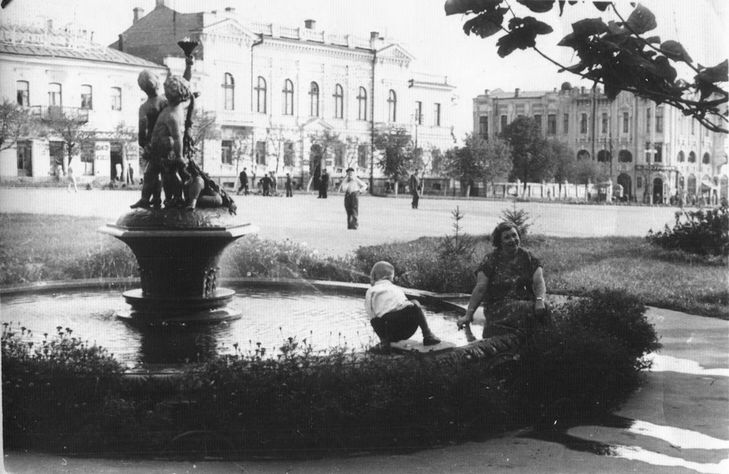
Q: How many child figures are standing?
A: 2